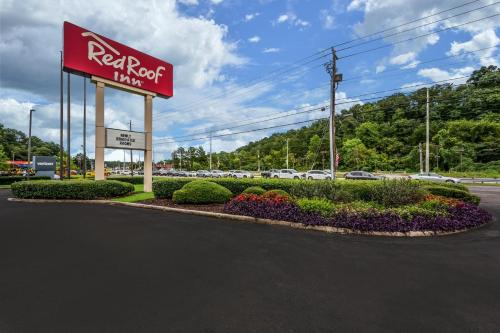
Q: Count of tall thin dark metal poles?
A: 3